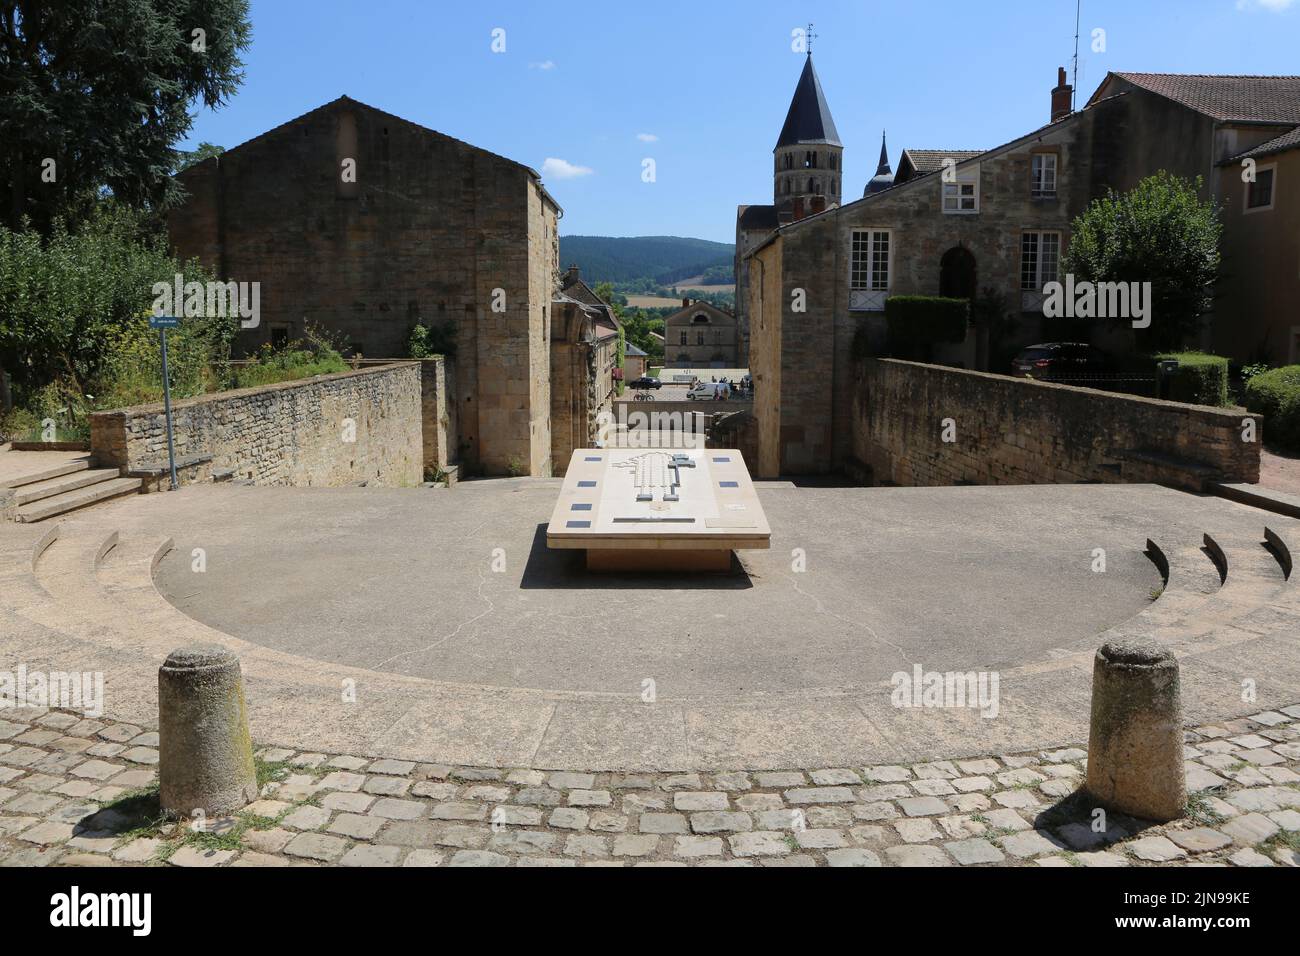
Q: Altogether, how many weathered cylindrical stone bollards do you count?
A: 2